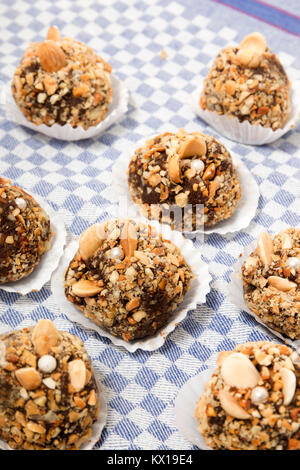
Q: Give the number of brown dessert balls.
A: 8